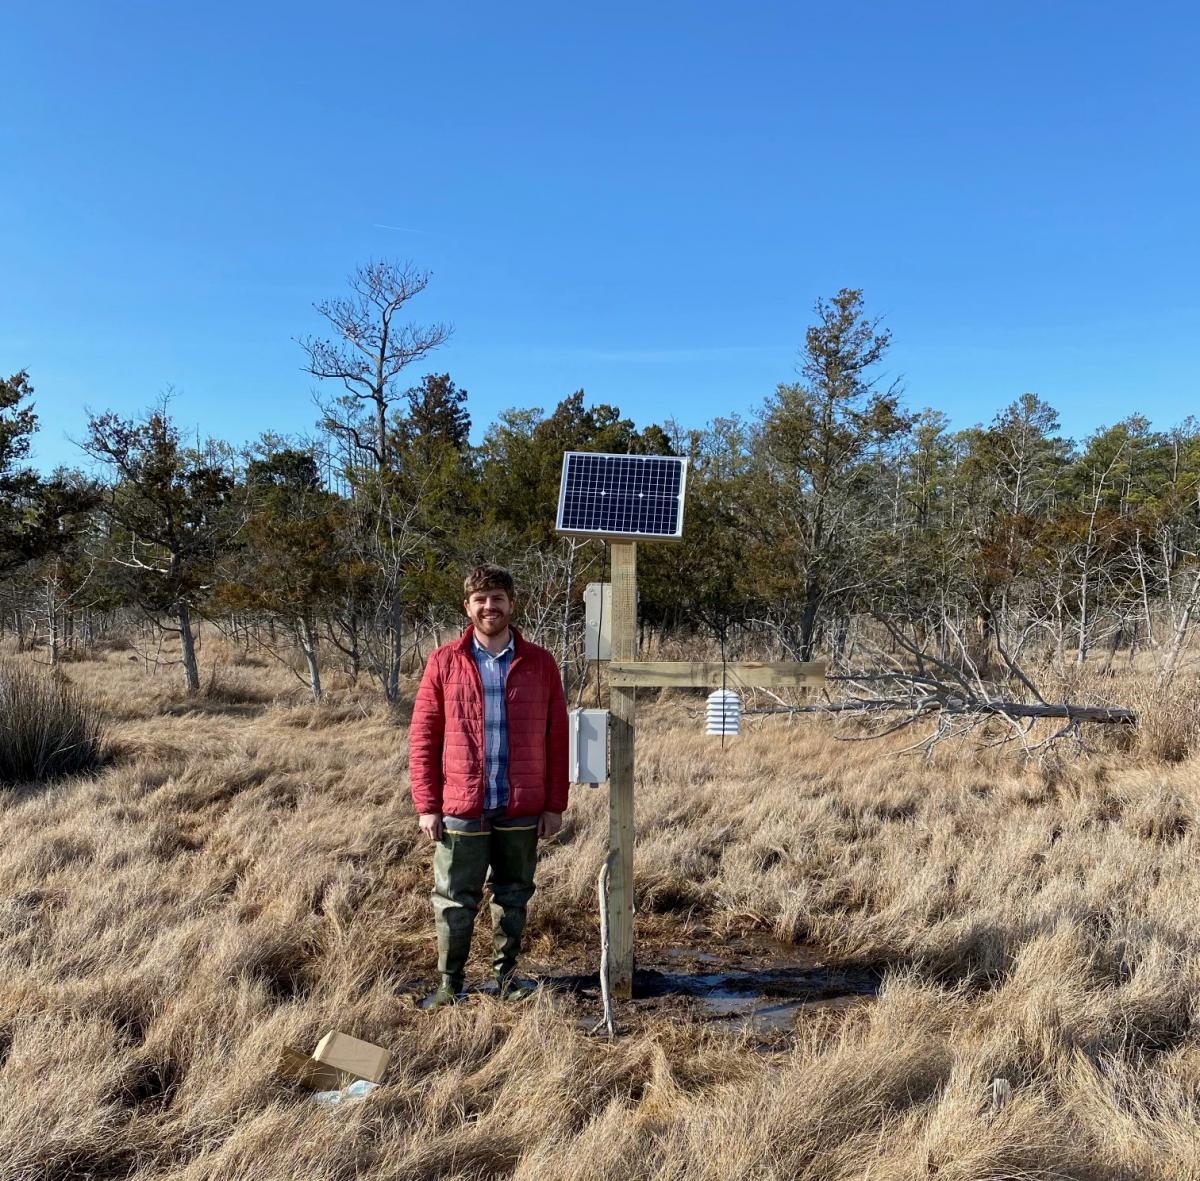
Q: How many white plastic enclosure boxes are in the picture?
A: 2